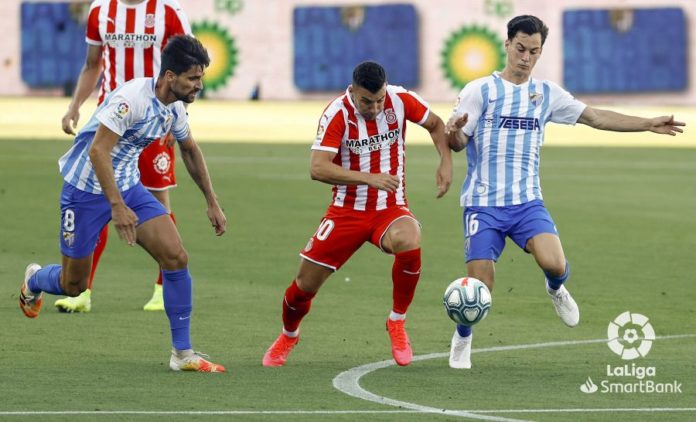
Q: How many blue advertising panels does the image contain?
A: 3